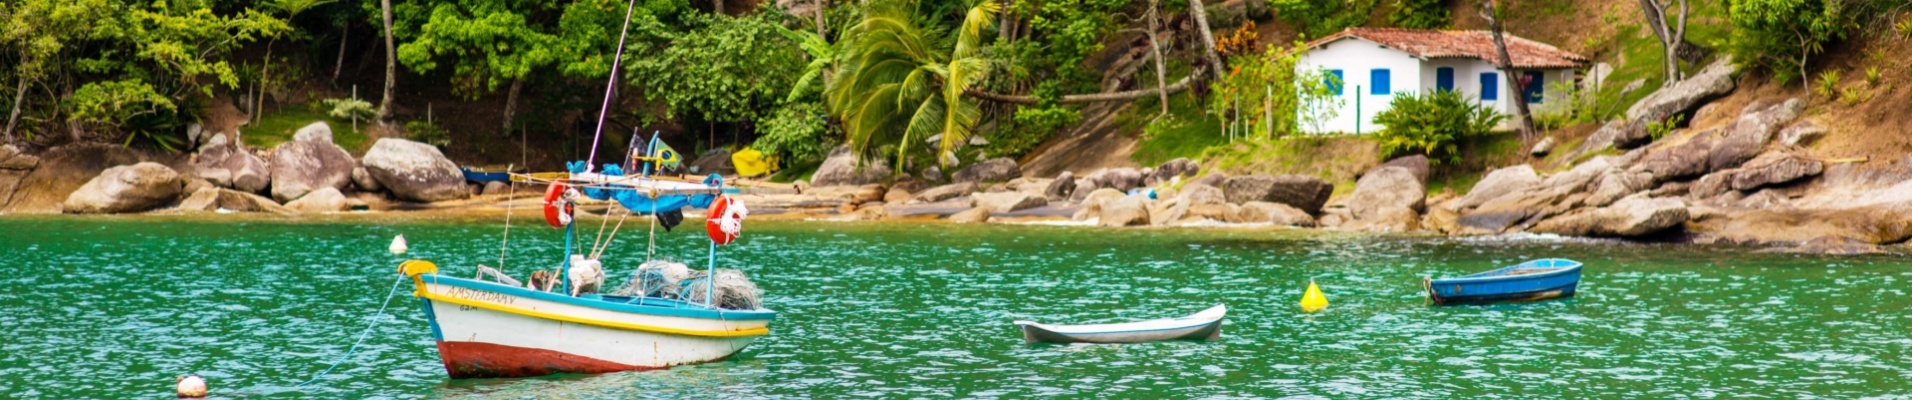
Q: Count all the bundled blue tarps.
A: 1